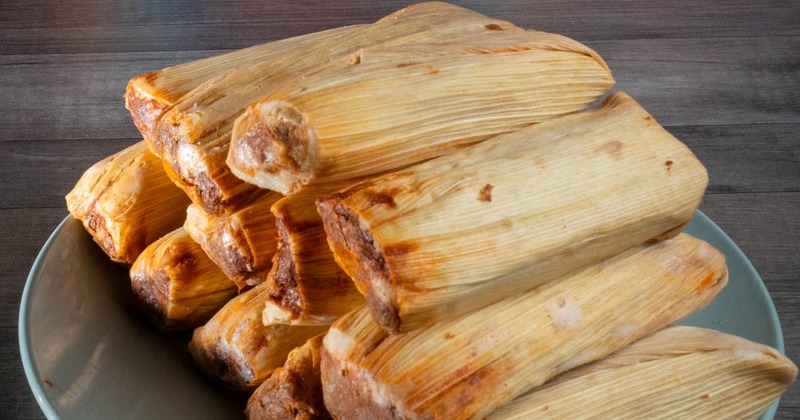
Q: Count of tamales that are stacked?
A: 11